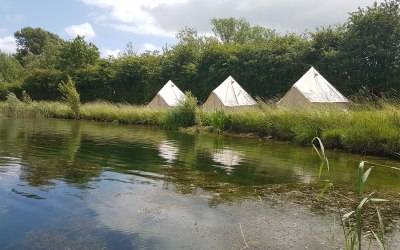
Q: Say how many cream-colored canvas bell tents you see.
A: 3